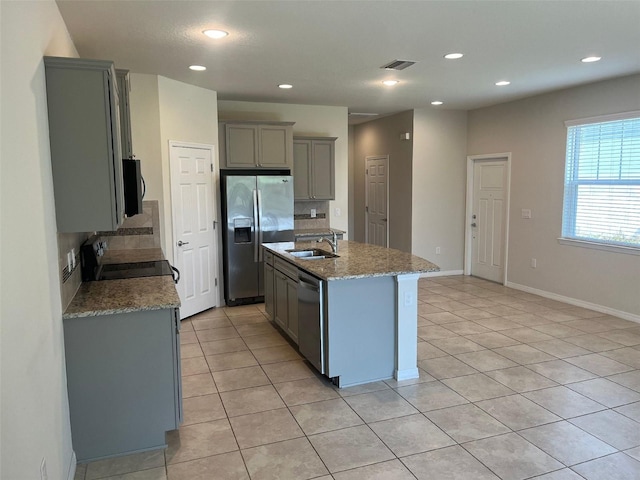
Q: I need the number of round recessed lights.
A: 8